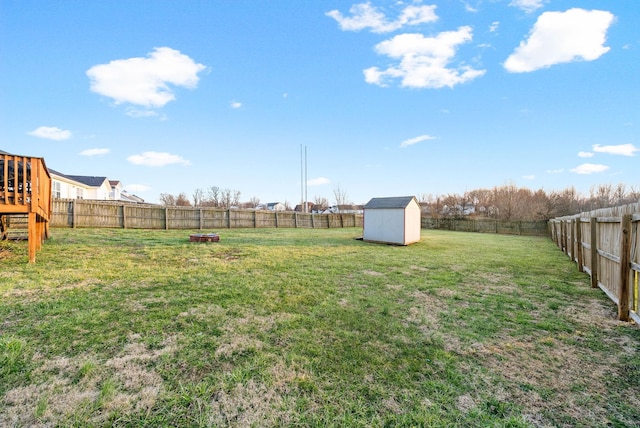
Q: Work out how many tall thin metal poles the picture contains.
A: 2